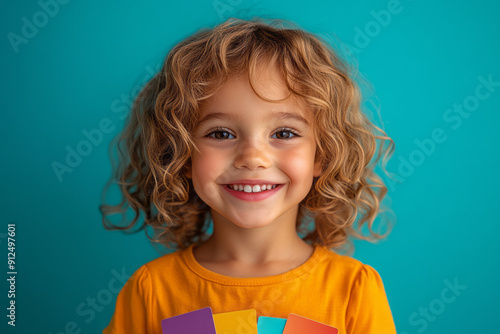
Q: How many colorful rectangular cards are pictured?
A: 4